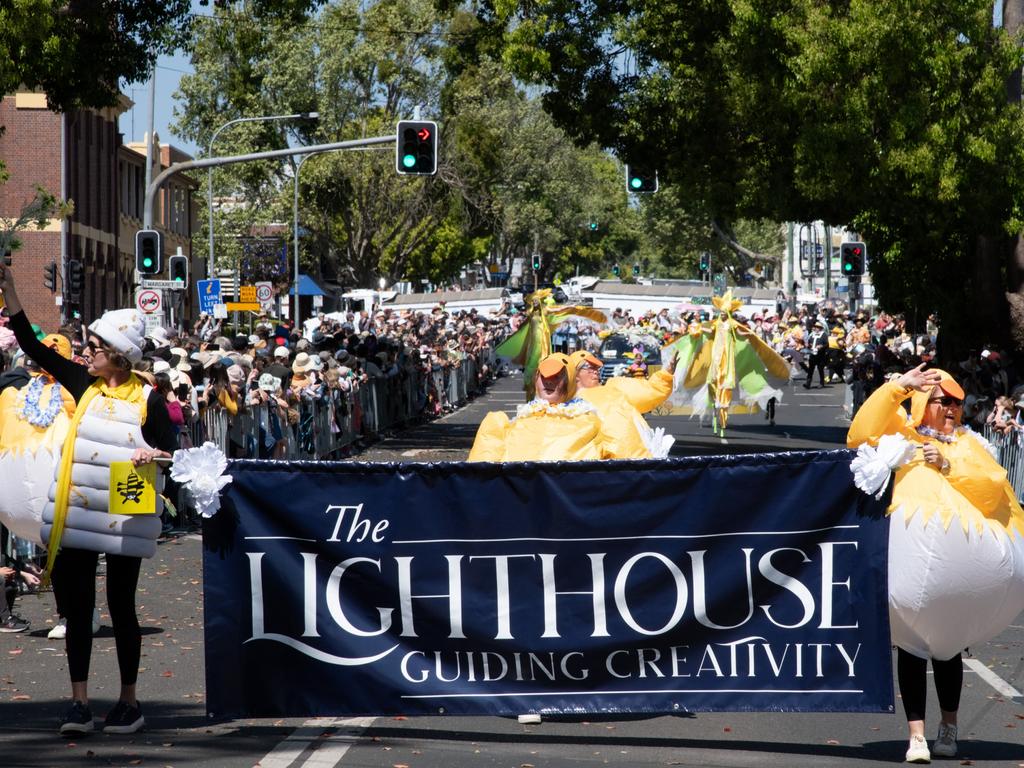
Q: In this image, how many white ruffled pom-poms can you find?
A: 2